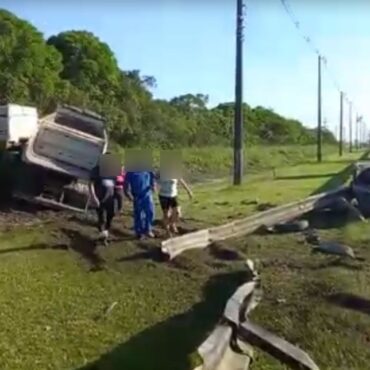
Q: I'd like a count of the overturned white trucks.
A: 1